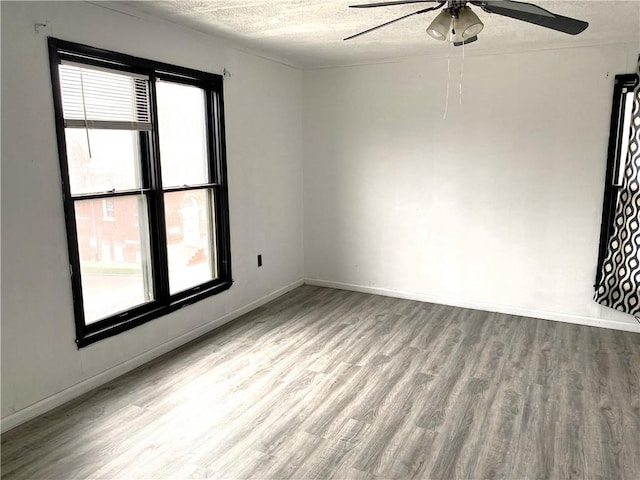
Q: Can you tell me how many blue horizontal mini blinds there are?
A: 0